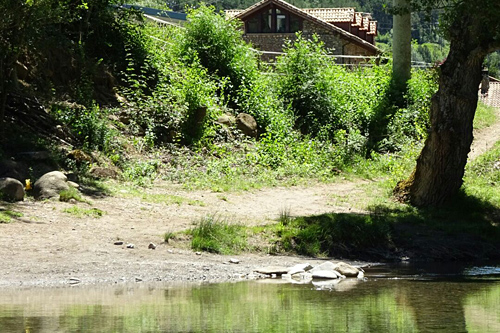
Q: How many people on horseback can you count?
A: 0